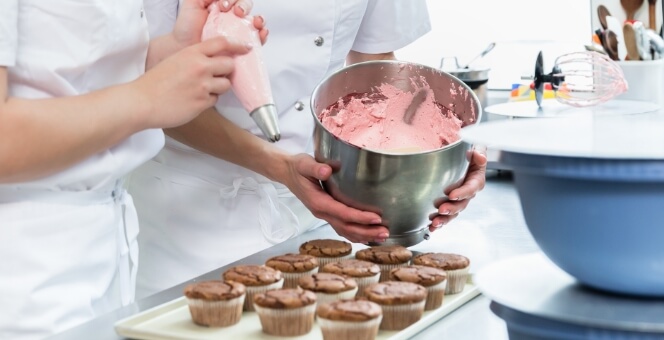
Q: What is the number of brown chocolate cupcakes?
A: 12